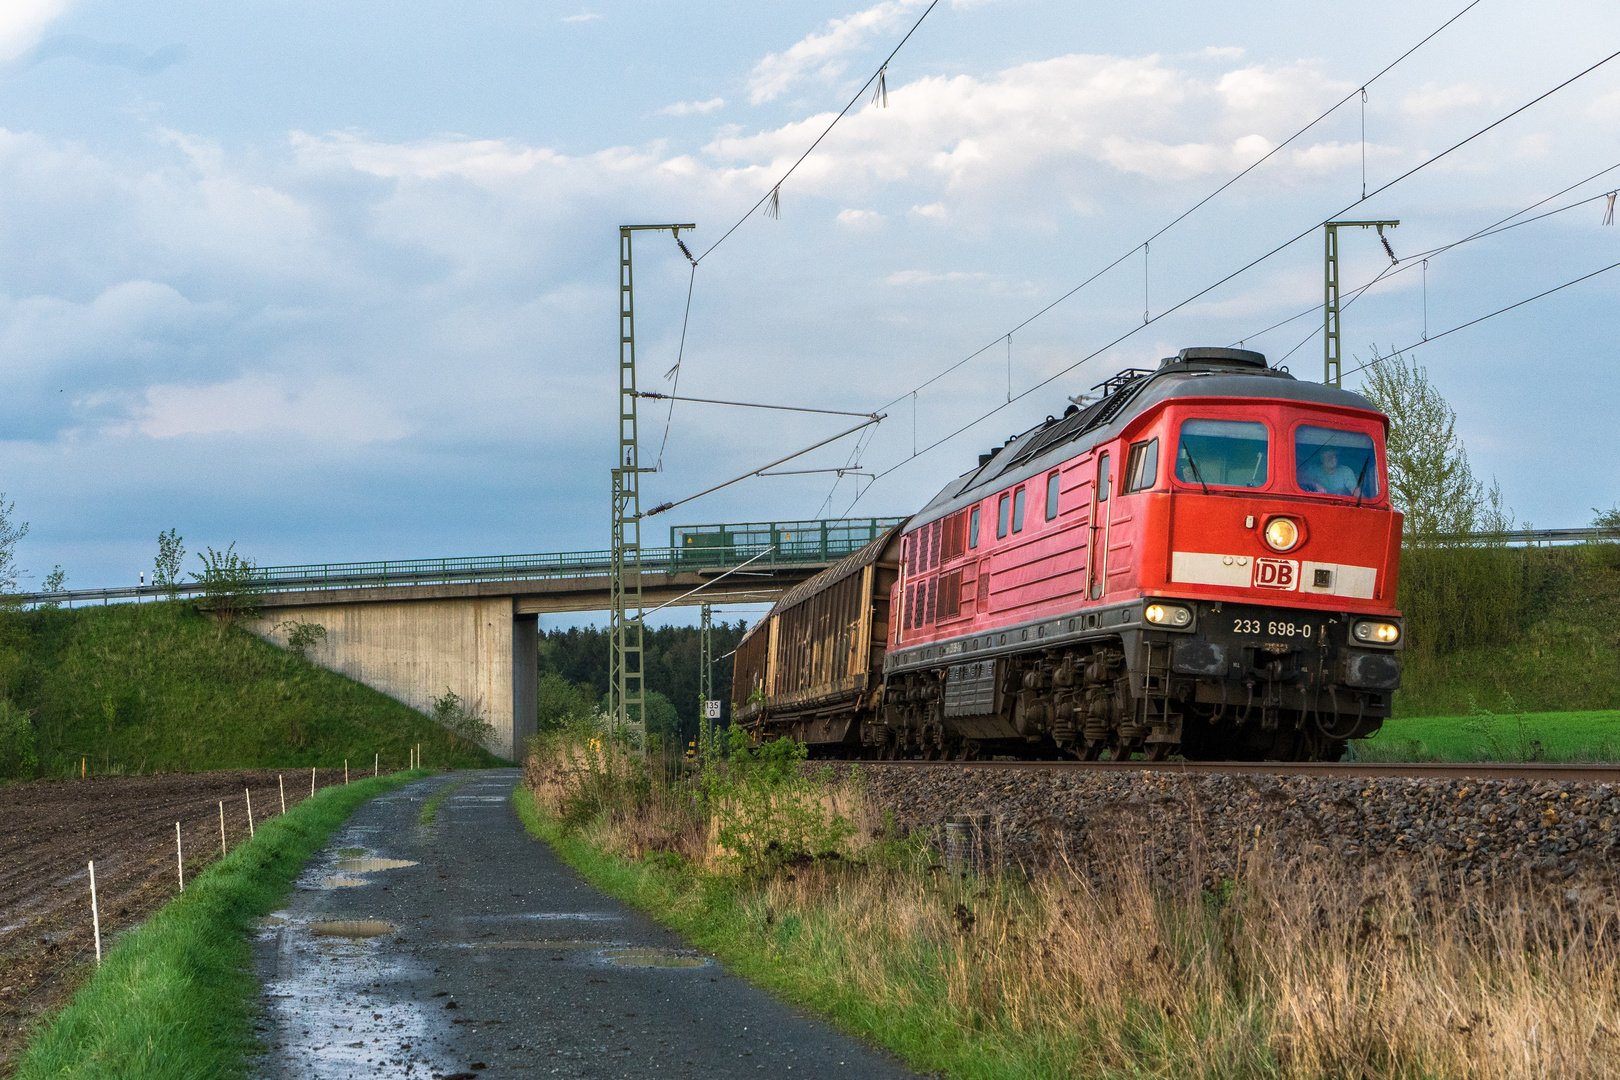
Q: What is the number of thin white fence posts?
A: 10